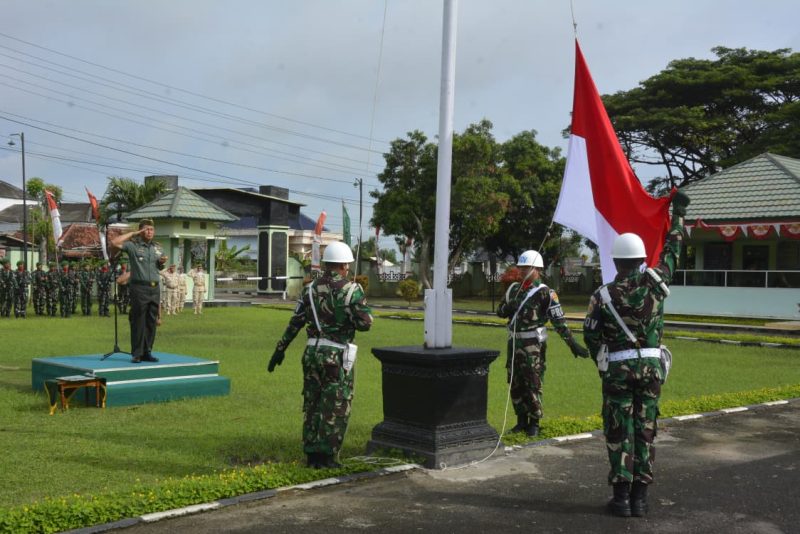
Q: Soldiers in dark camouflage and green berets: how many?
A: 9